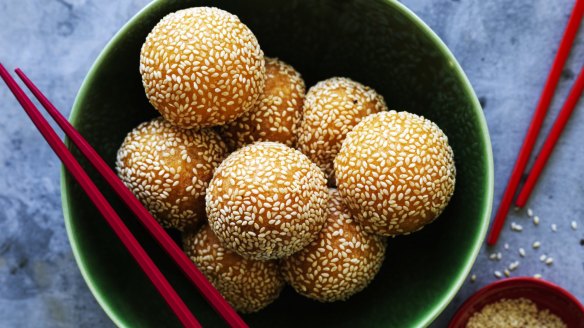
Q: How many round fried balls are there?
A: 8